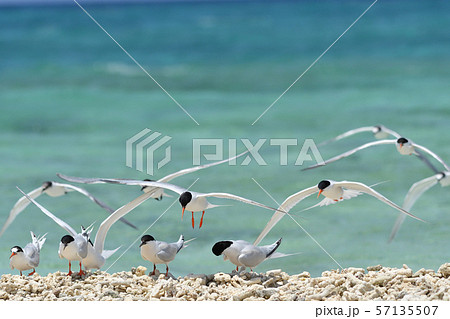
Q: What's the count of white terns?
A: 12